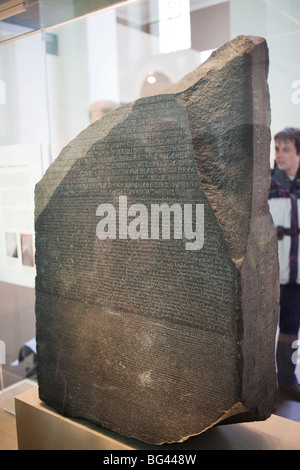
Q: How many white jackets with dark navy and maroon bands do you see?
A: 1